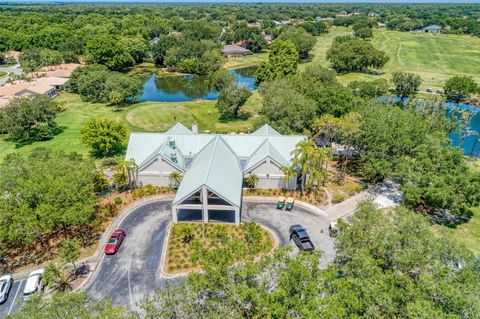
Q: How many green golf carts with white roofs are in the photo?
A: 2